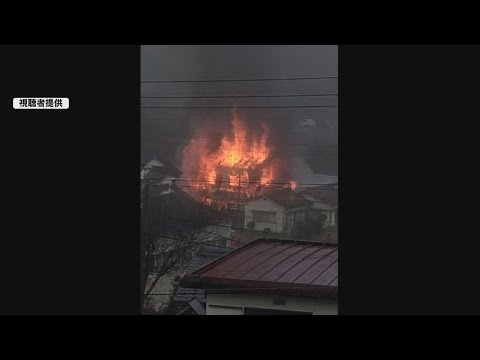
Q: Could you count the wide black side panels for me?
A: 2